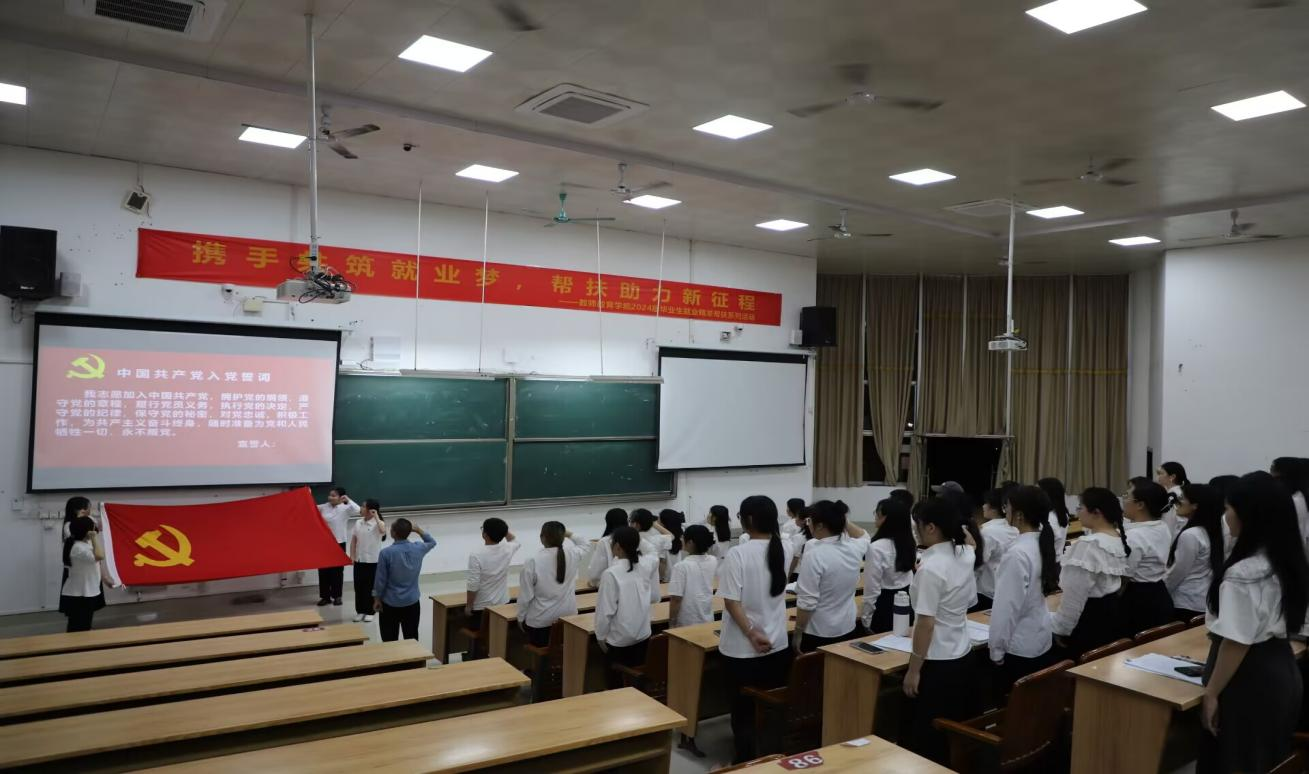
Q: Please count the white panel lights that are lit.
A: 12